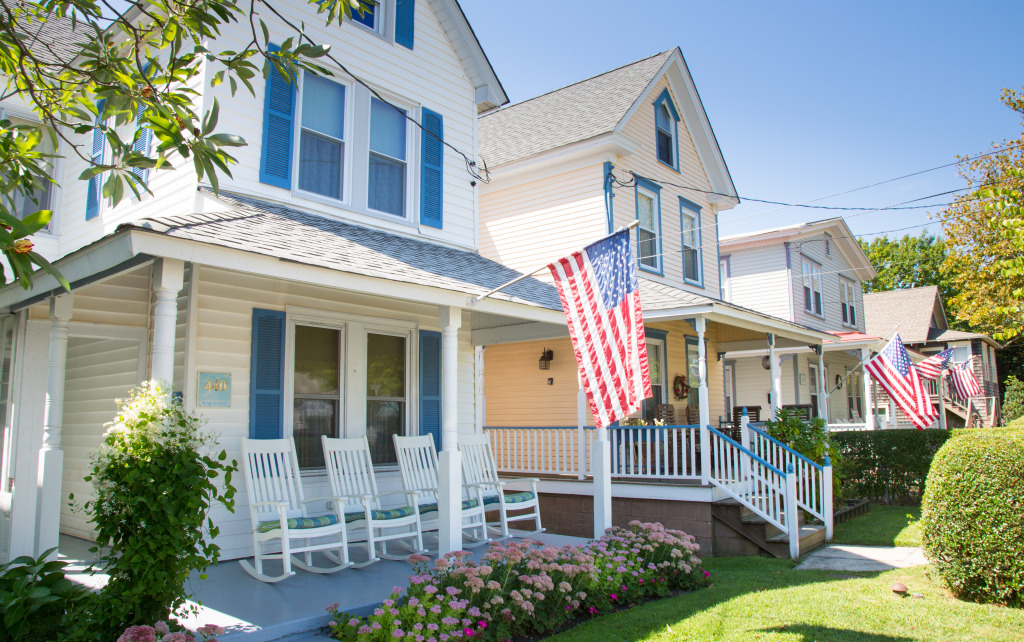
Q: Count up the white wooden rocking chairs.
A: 4